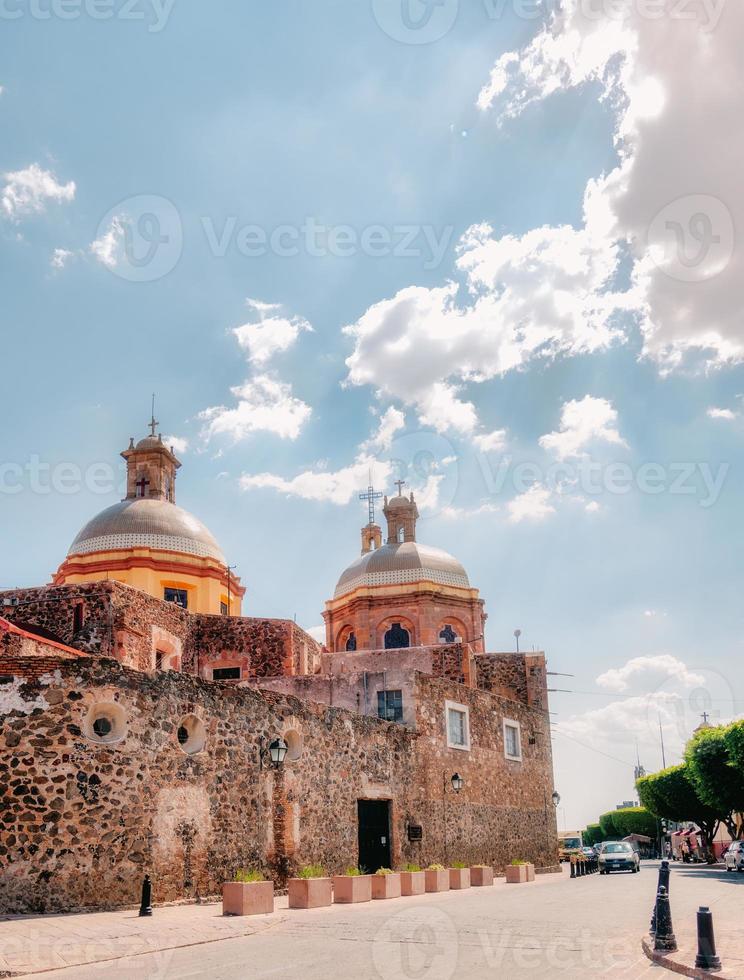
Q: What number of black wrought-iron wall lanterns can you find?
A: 3